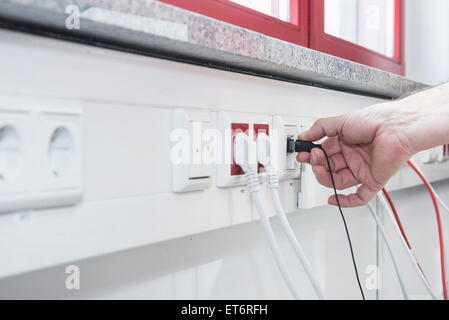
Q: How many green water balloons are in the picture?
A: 0